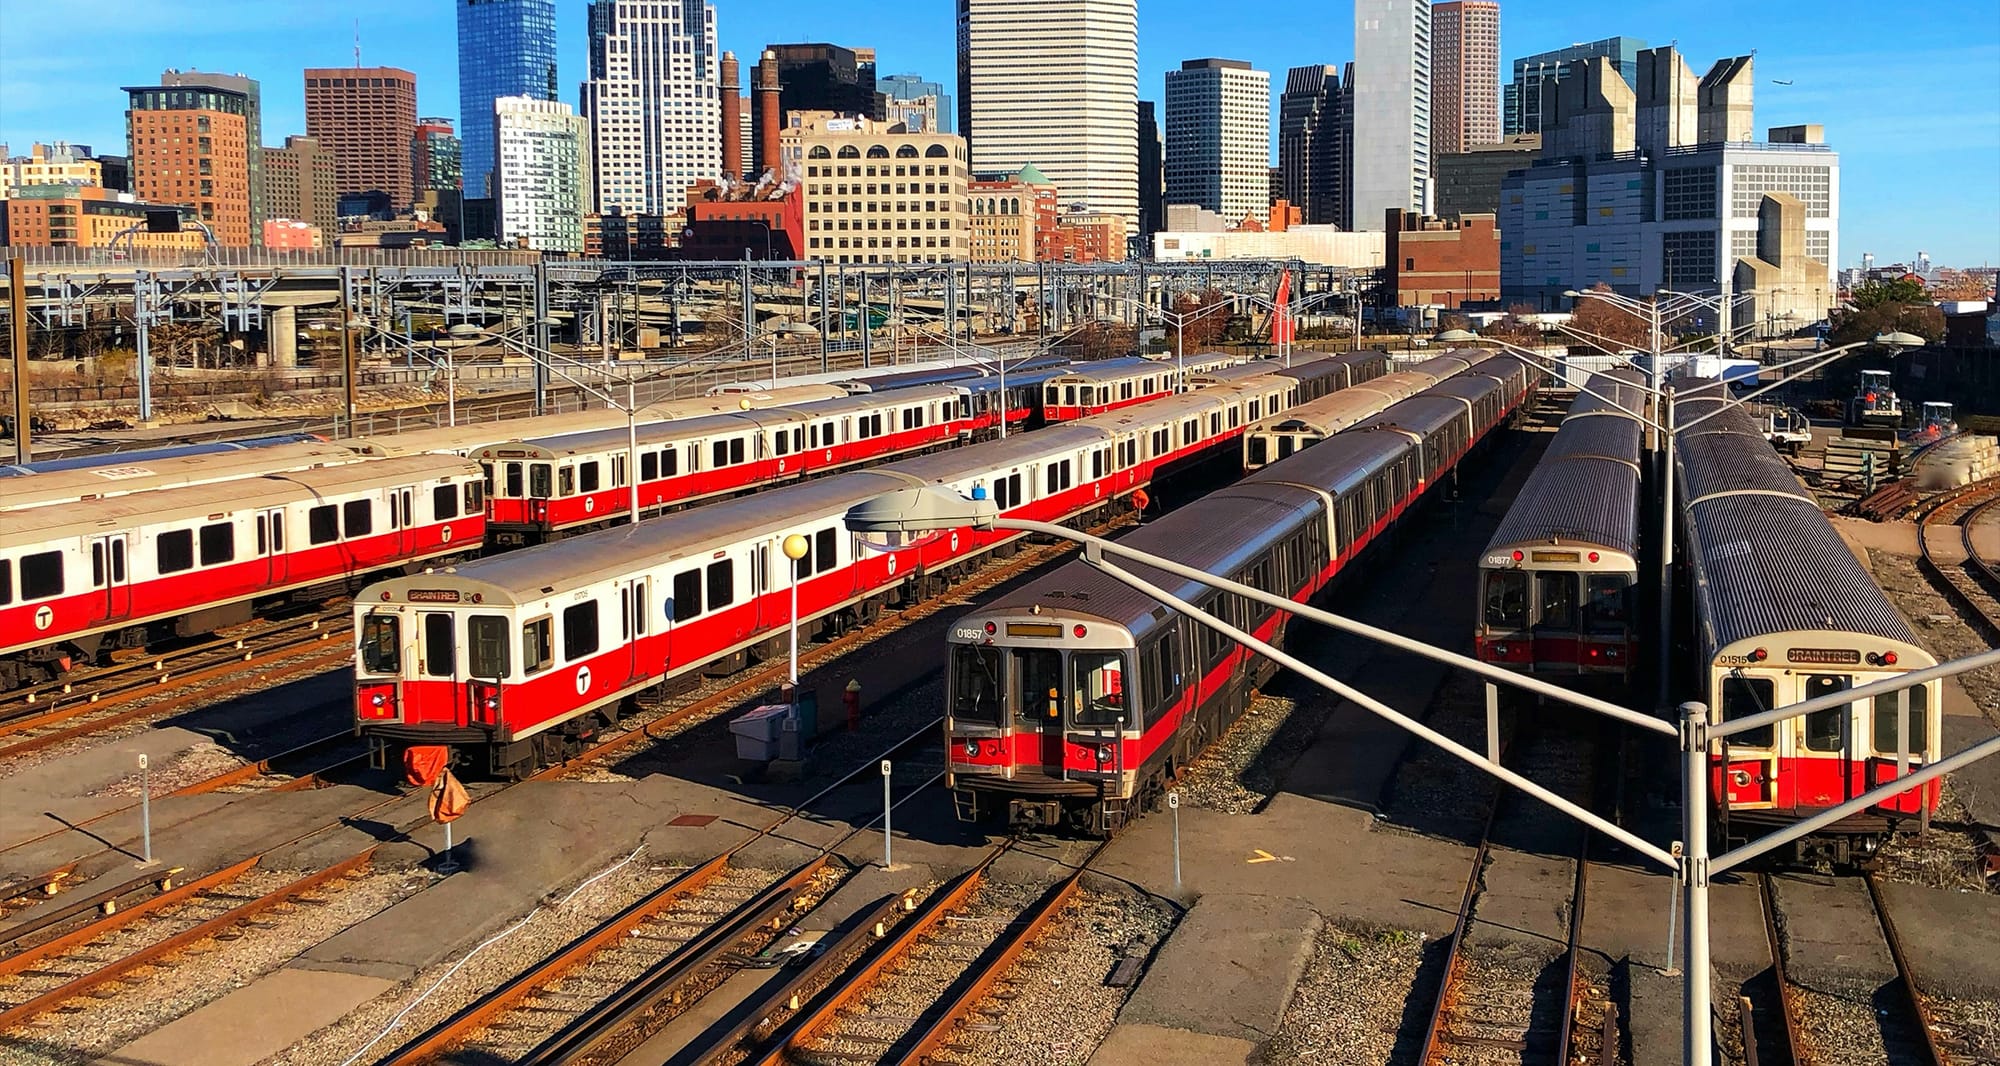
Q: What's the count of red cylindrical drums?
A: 0